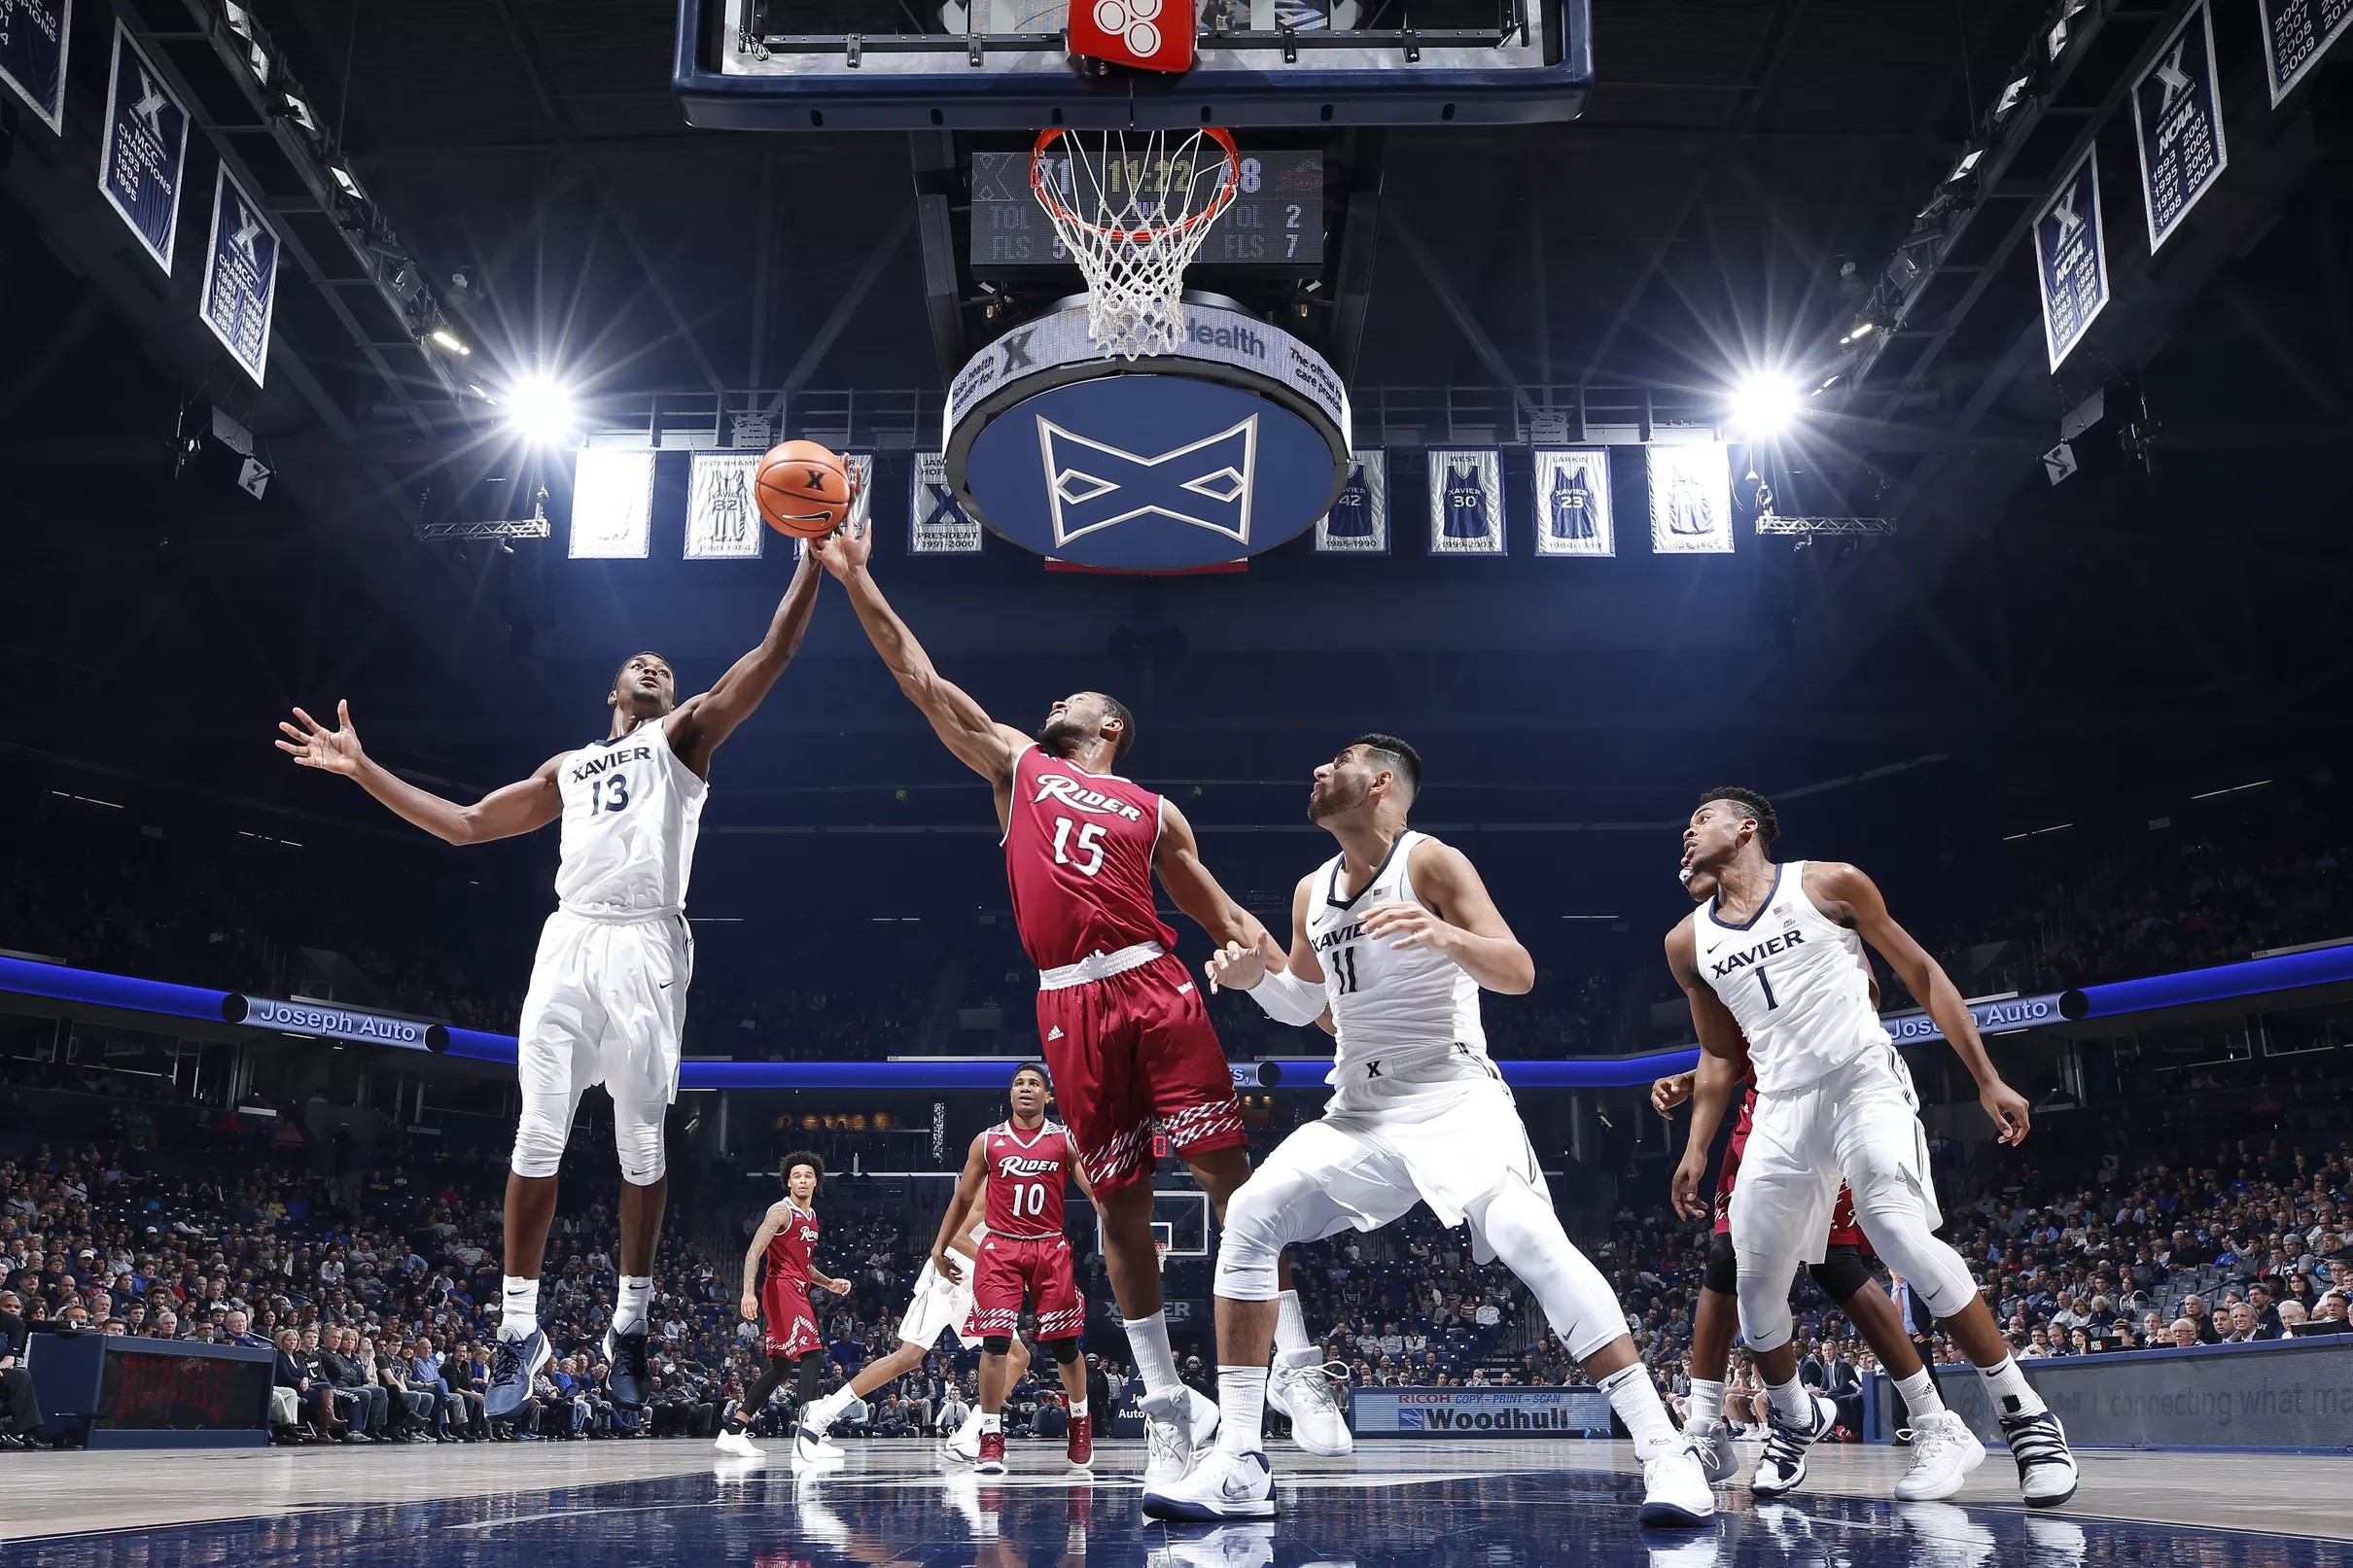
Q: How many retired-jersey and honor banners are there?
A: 8